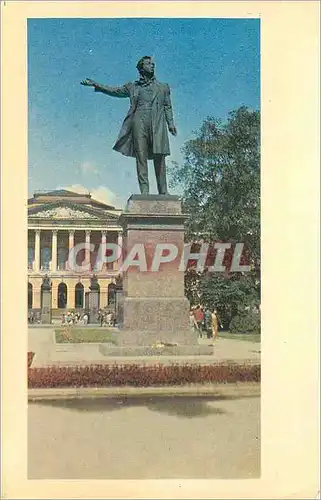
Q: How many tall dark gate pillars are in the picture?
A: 3